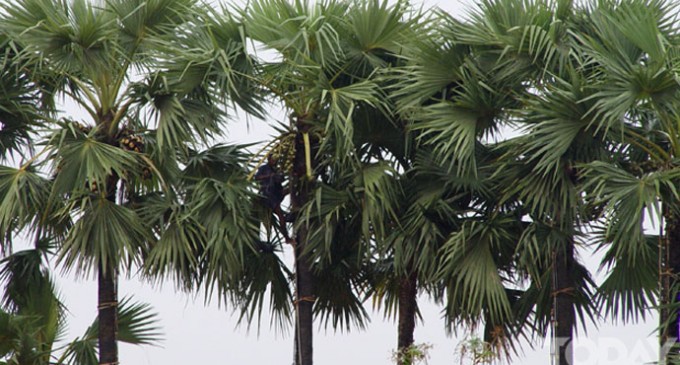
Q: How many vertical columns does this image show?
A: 5